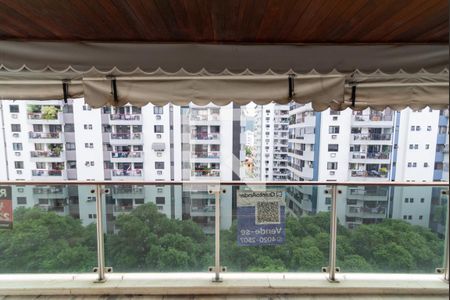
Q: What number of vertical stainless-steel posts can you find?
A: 4